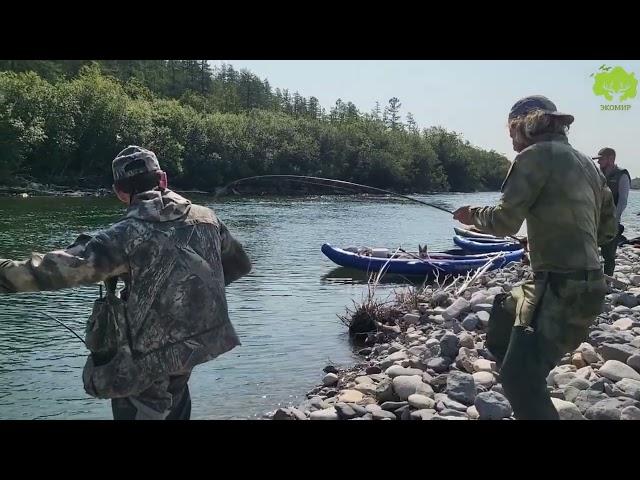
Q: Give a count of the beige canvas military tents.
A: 0